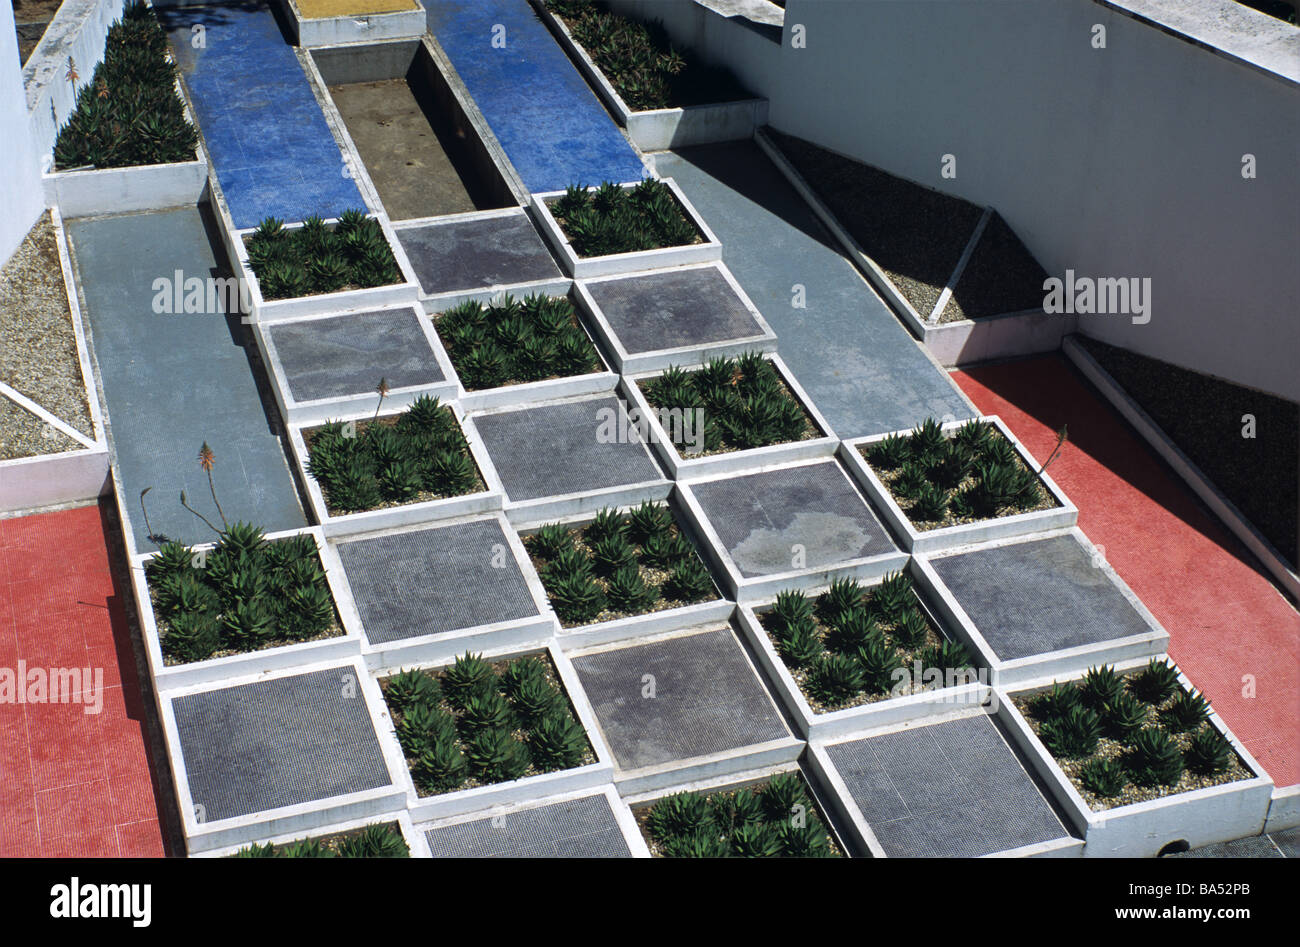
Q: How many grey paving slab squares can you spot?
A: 11